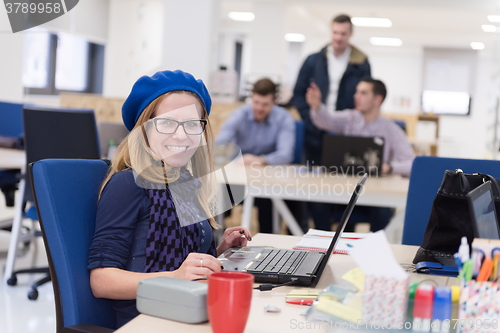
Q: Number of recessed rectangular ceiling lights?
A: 7